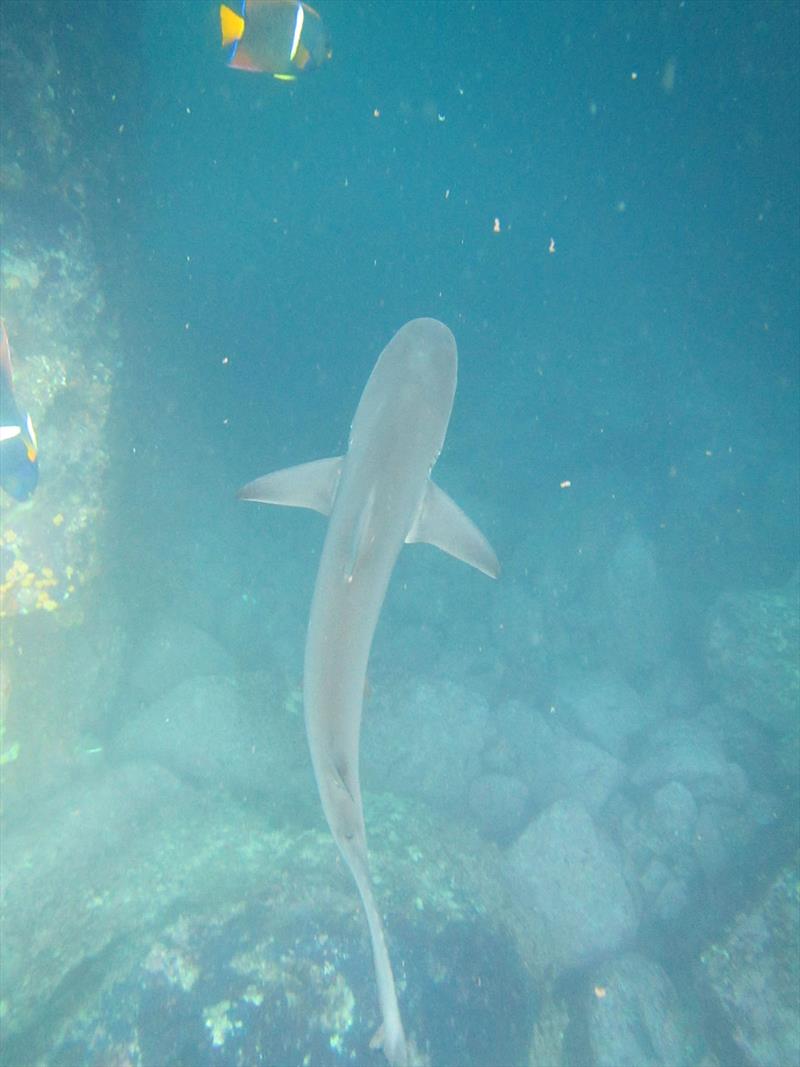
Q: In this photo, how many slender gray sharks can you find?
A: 1